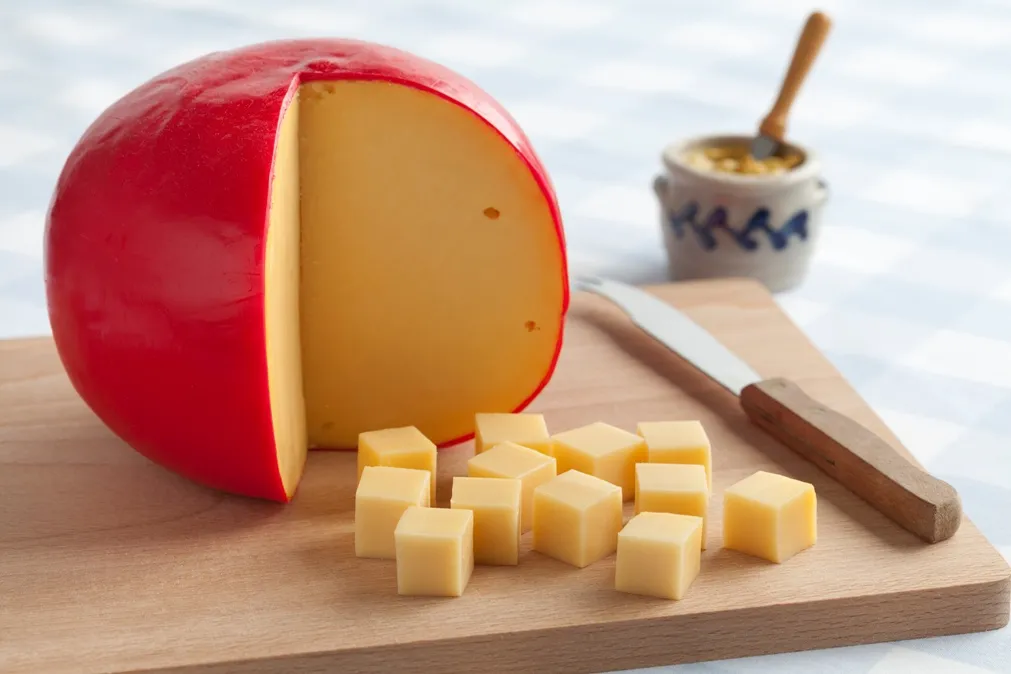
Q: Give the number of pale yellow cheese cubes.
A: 12